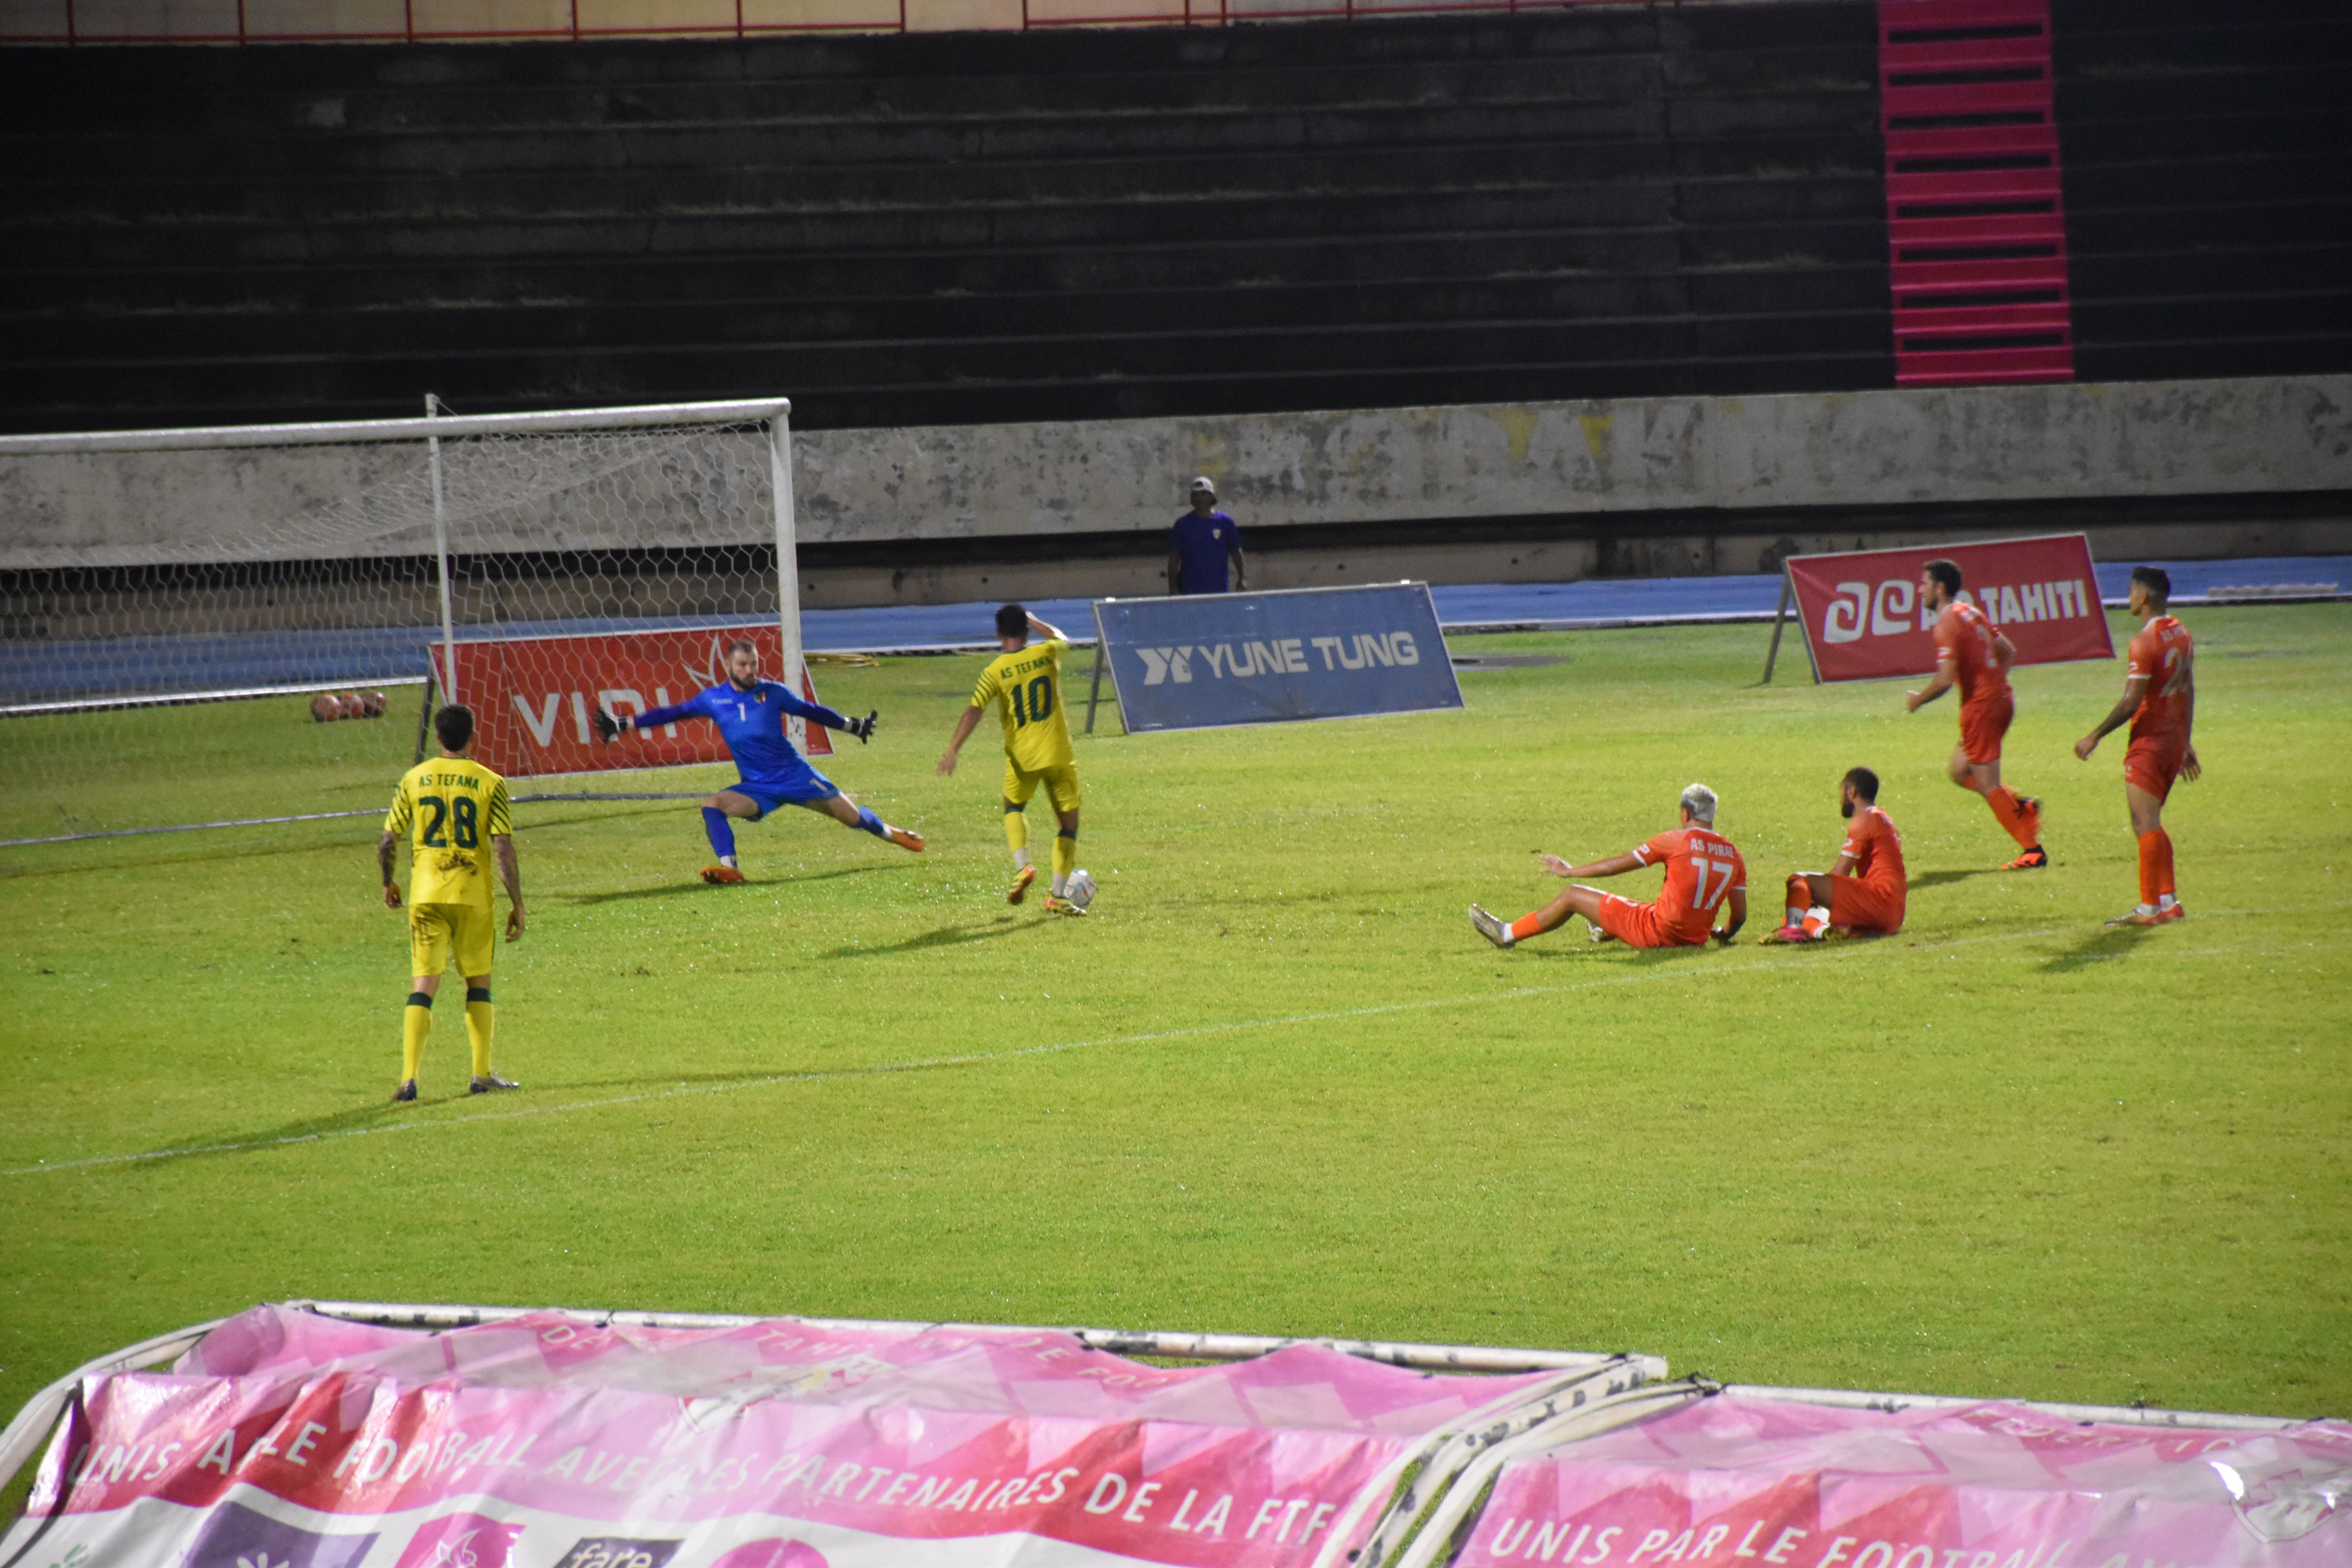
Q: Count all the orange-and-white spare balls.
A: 3